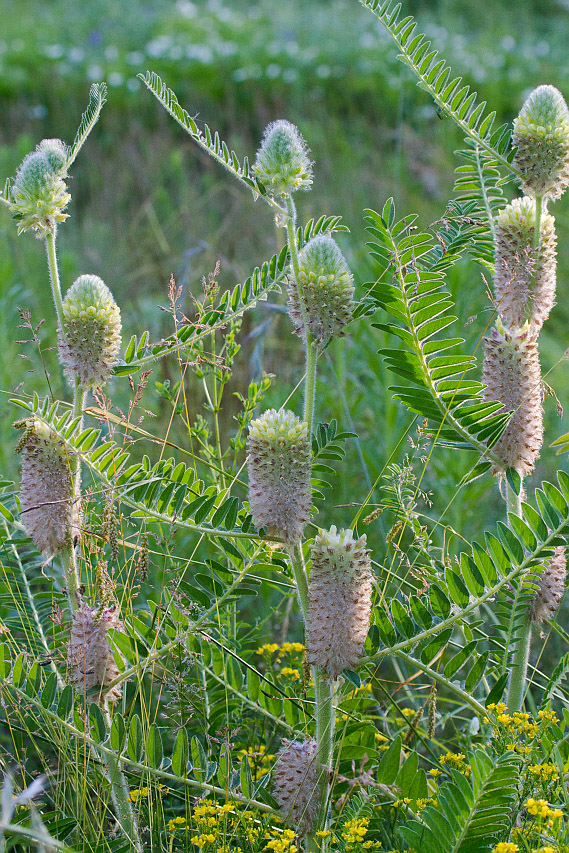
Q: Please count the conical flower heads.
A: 13